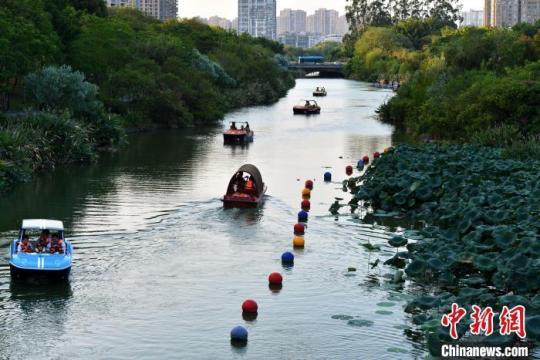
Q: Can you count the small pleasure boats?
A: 5